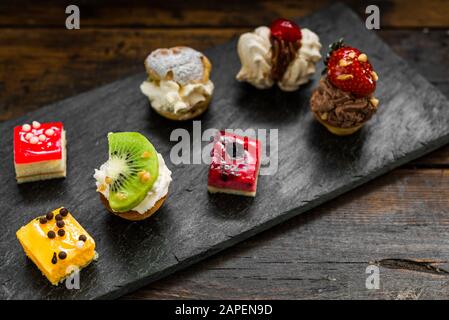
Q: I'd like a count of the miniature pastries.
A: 7